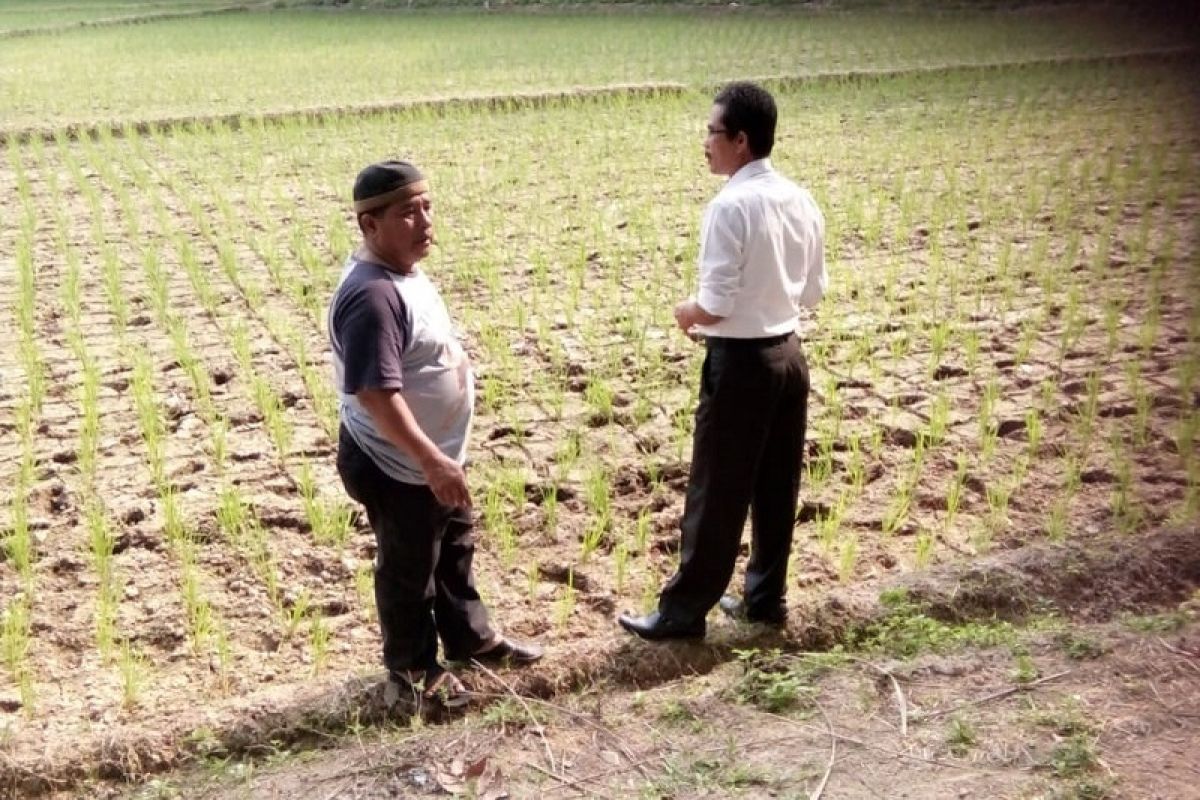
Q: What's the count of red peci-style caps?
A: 0